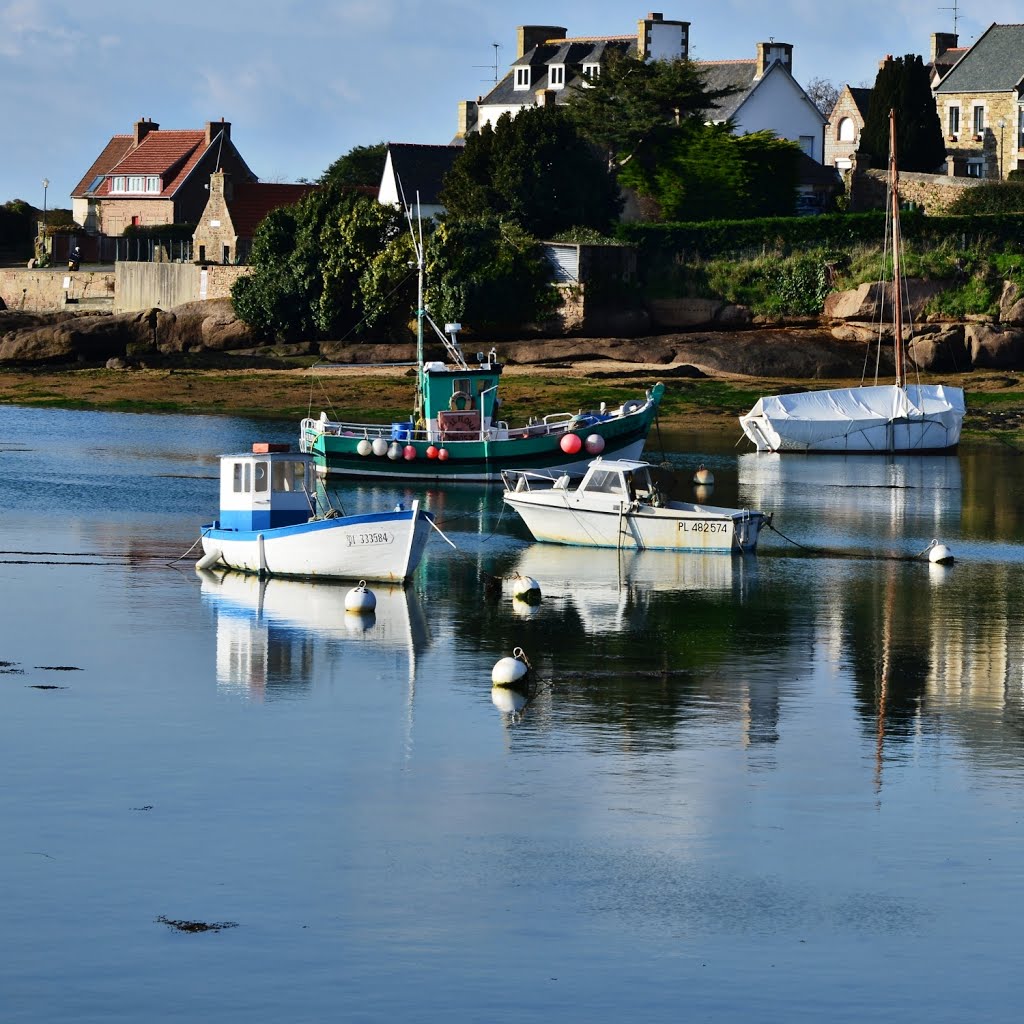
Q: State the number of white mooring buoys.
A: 5